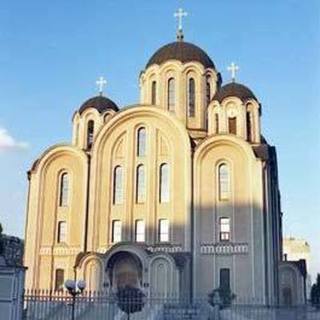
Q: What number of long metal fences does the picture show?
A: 1